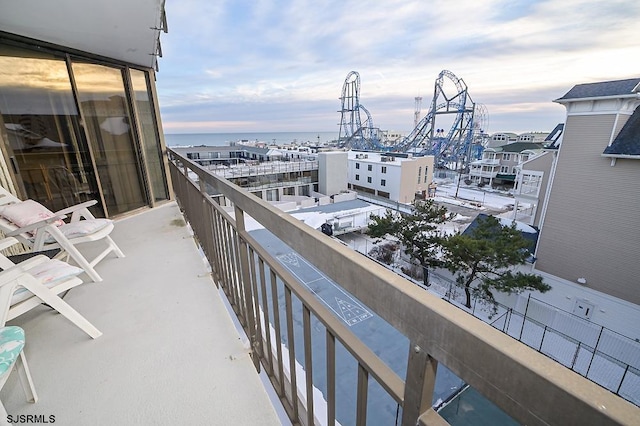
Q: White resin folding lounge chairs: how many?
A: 2